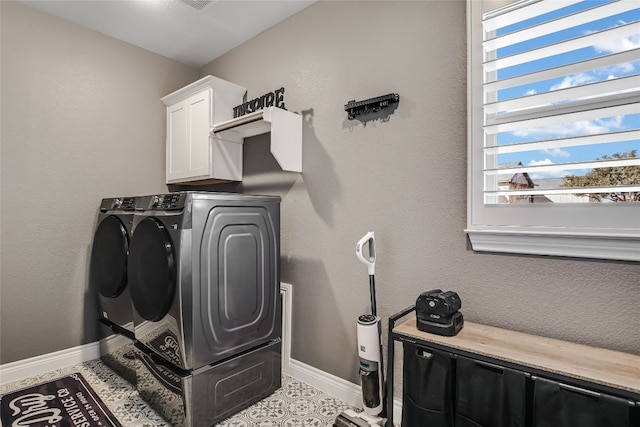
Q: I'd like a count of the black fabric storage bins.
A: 3